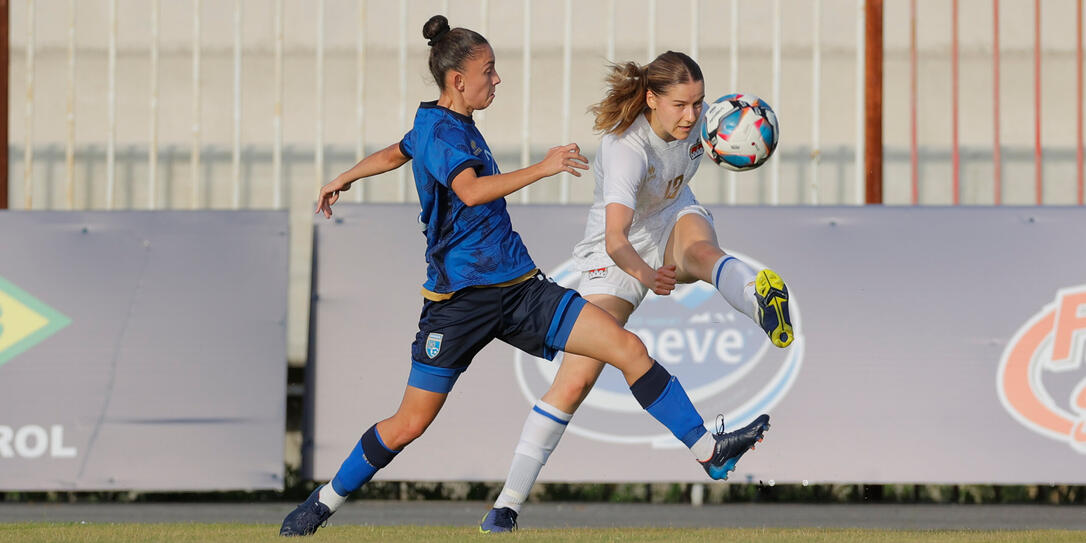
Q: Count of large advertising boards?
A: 2